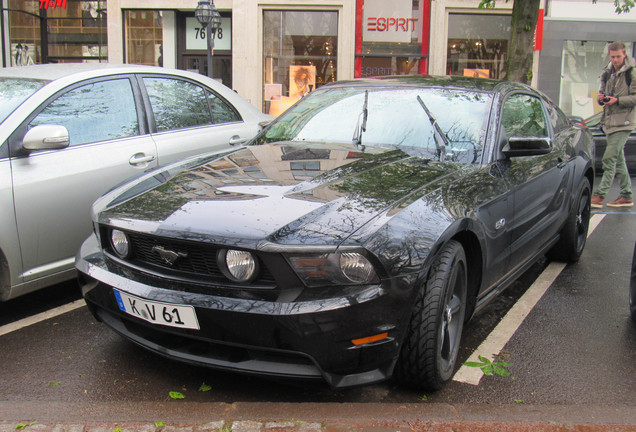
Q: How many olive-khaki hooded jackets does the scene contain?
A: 1